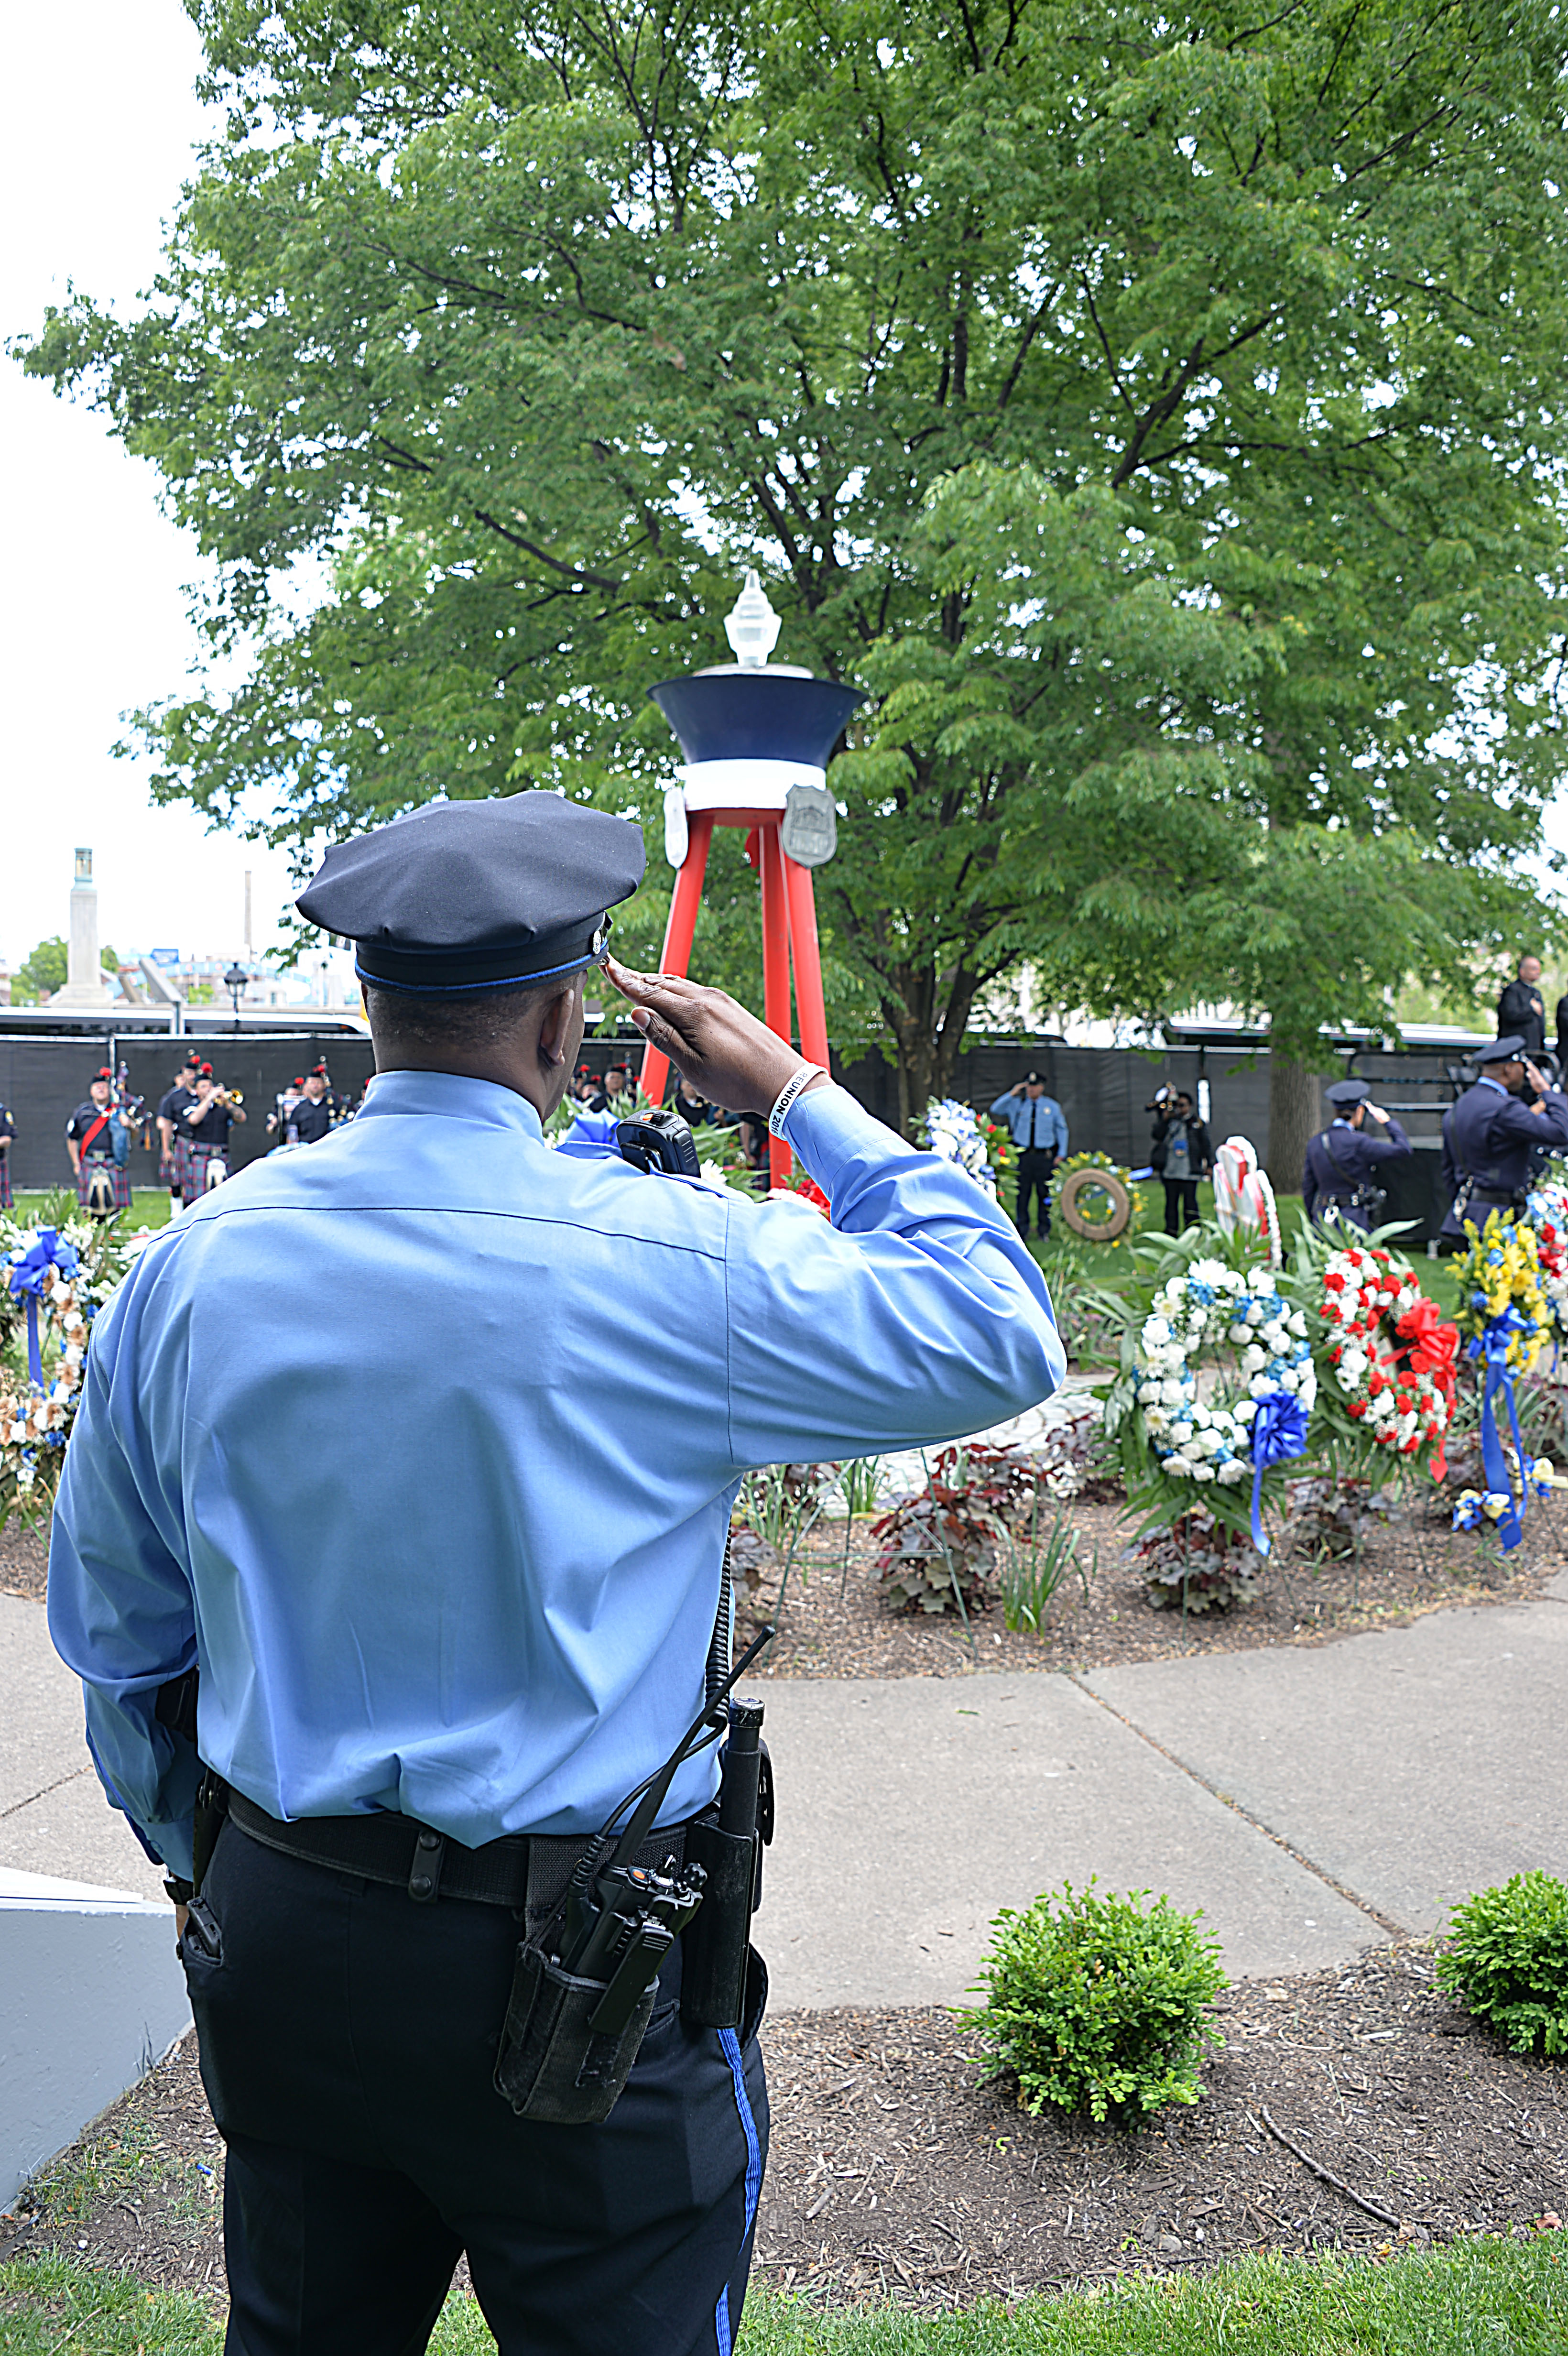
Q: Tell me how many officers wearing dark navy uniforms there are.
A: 2